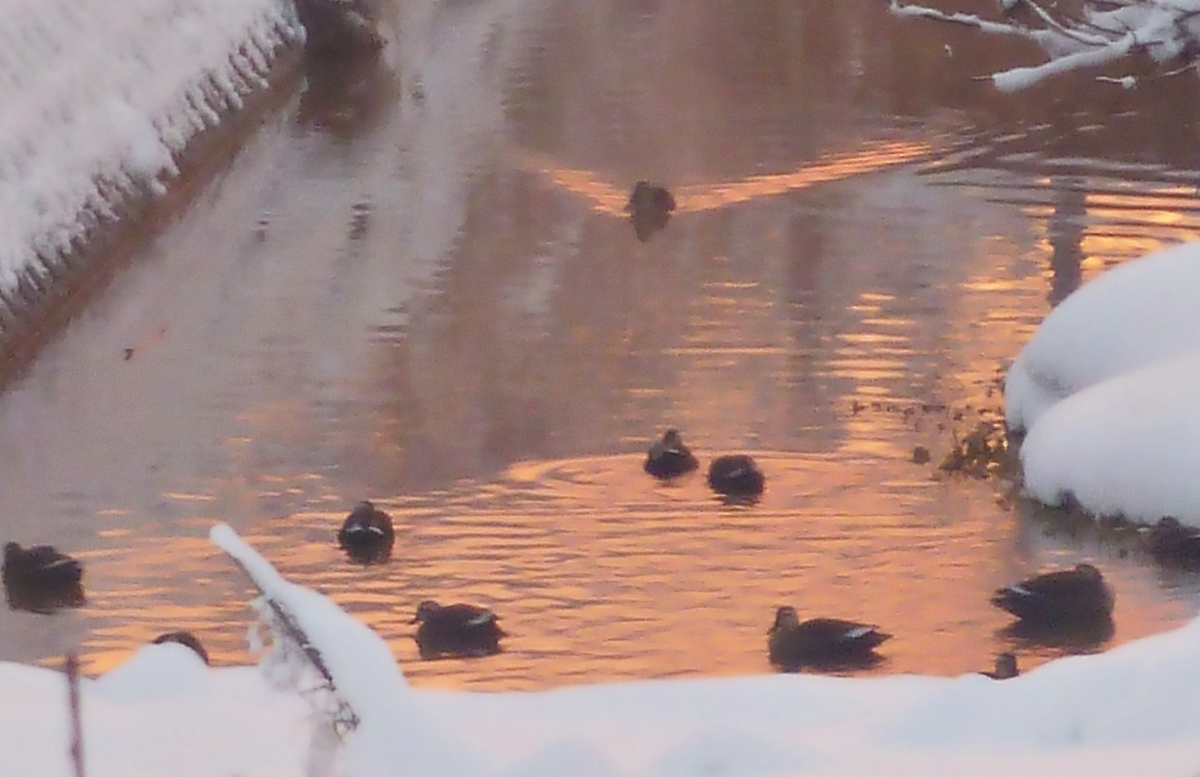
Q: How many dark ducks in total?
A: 11